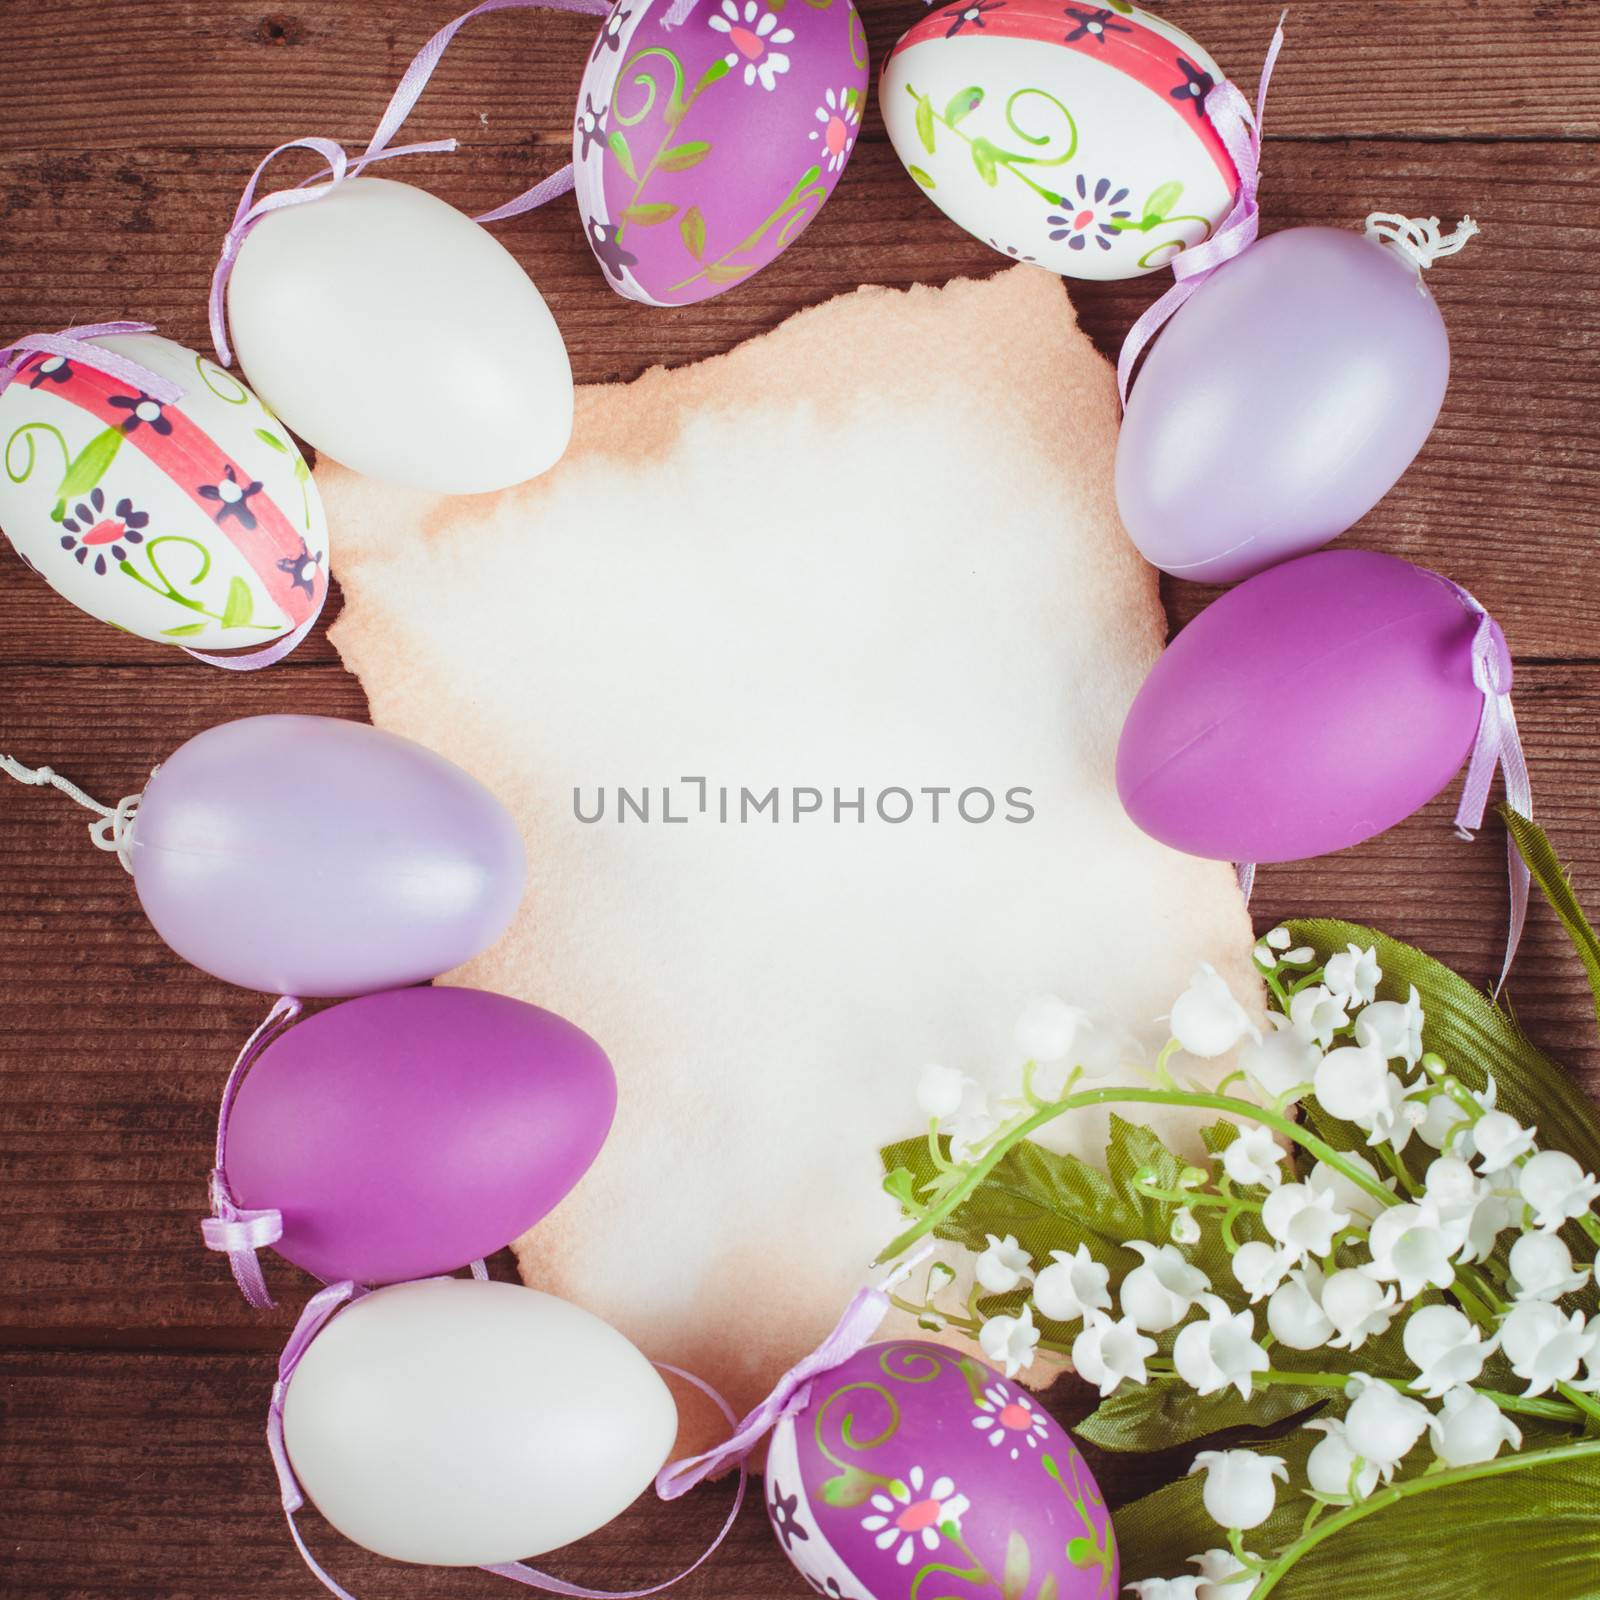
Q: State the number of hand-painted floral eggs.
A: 4